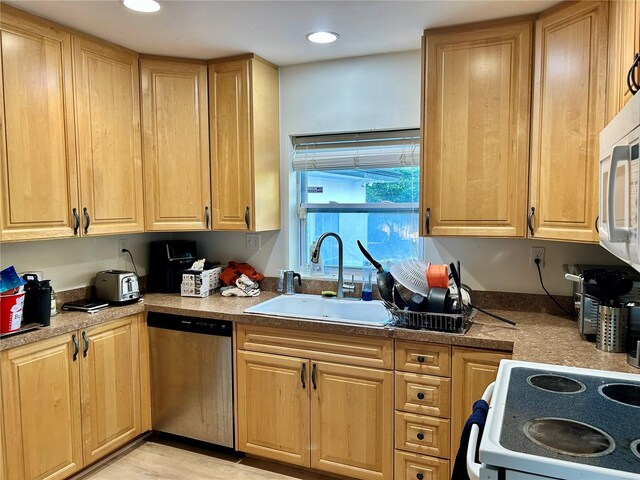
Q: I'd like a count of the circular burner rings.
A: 4